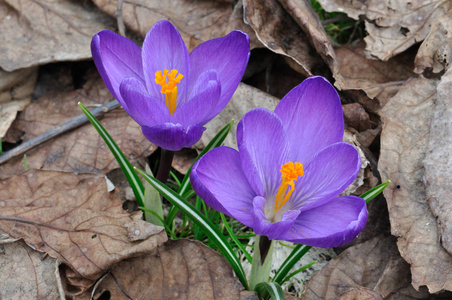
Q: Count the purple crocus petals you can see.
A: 12